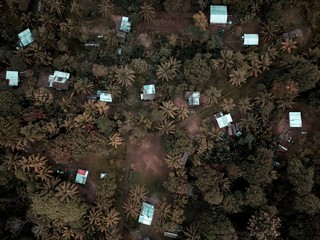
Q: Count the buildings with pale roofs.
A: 13